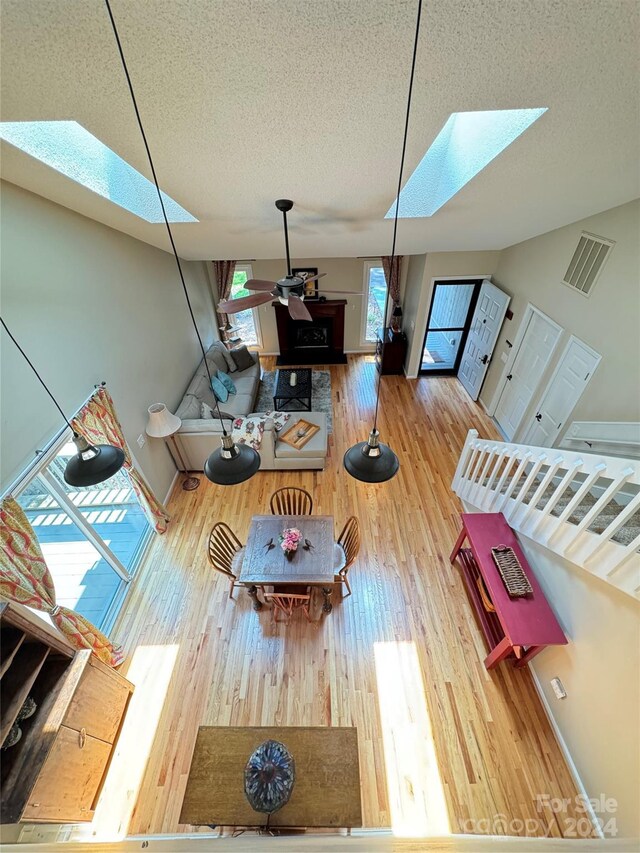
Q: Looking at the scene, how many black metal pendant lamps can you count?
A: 3